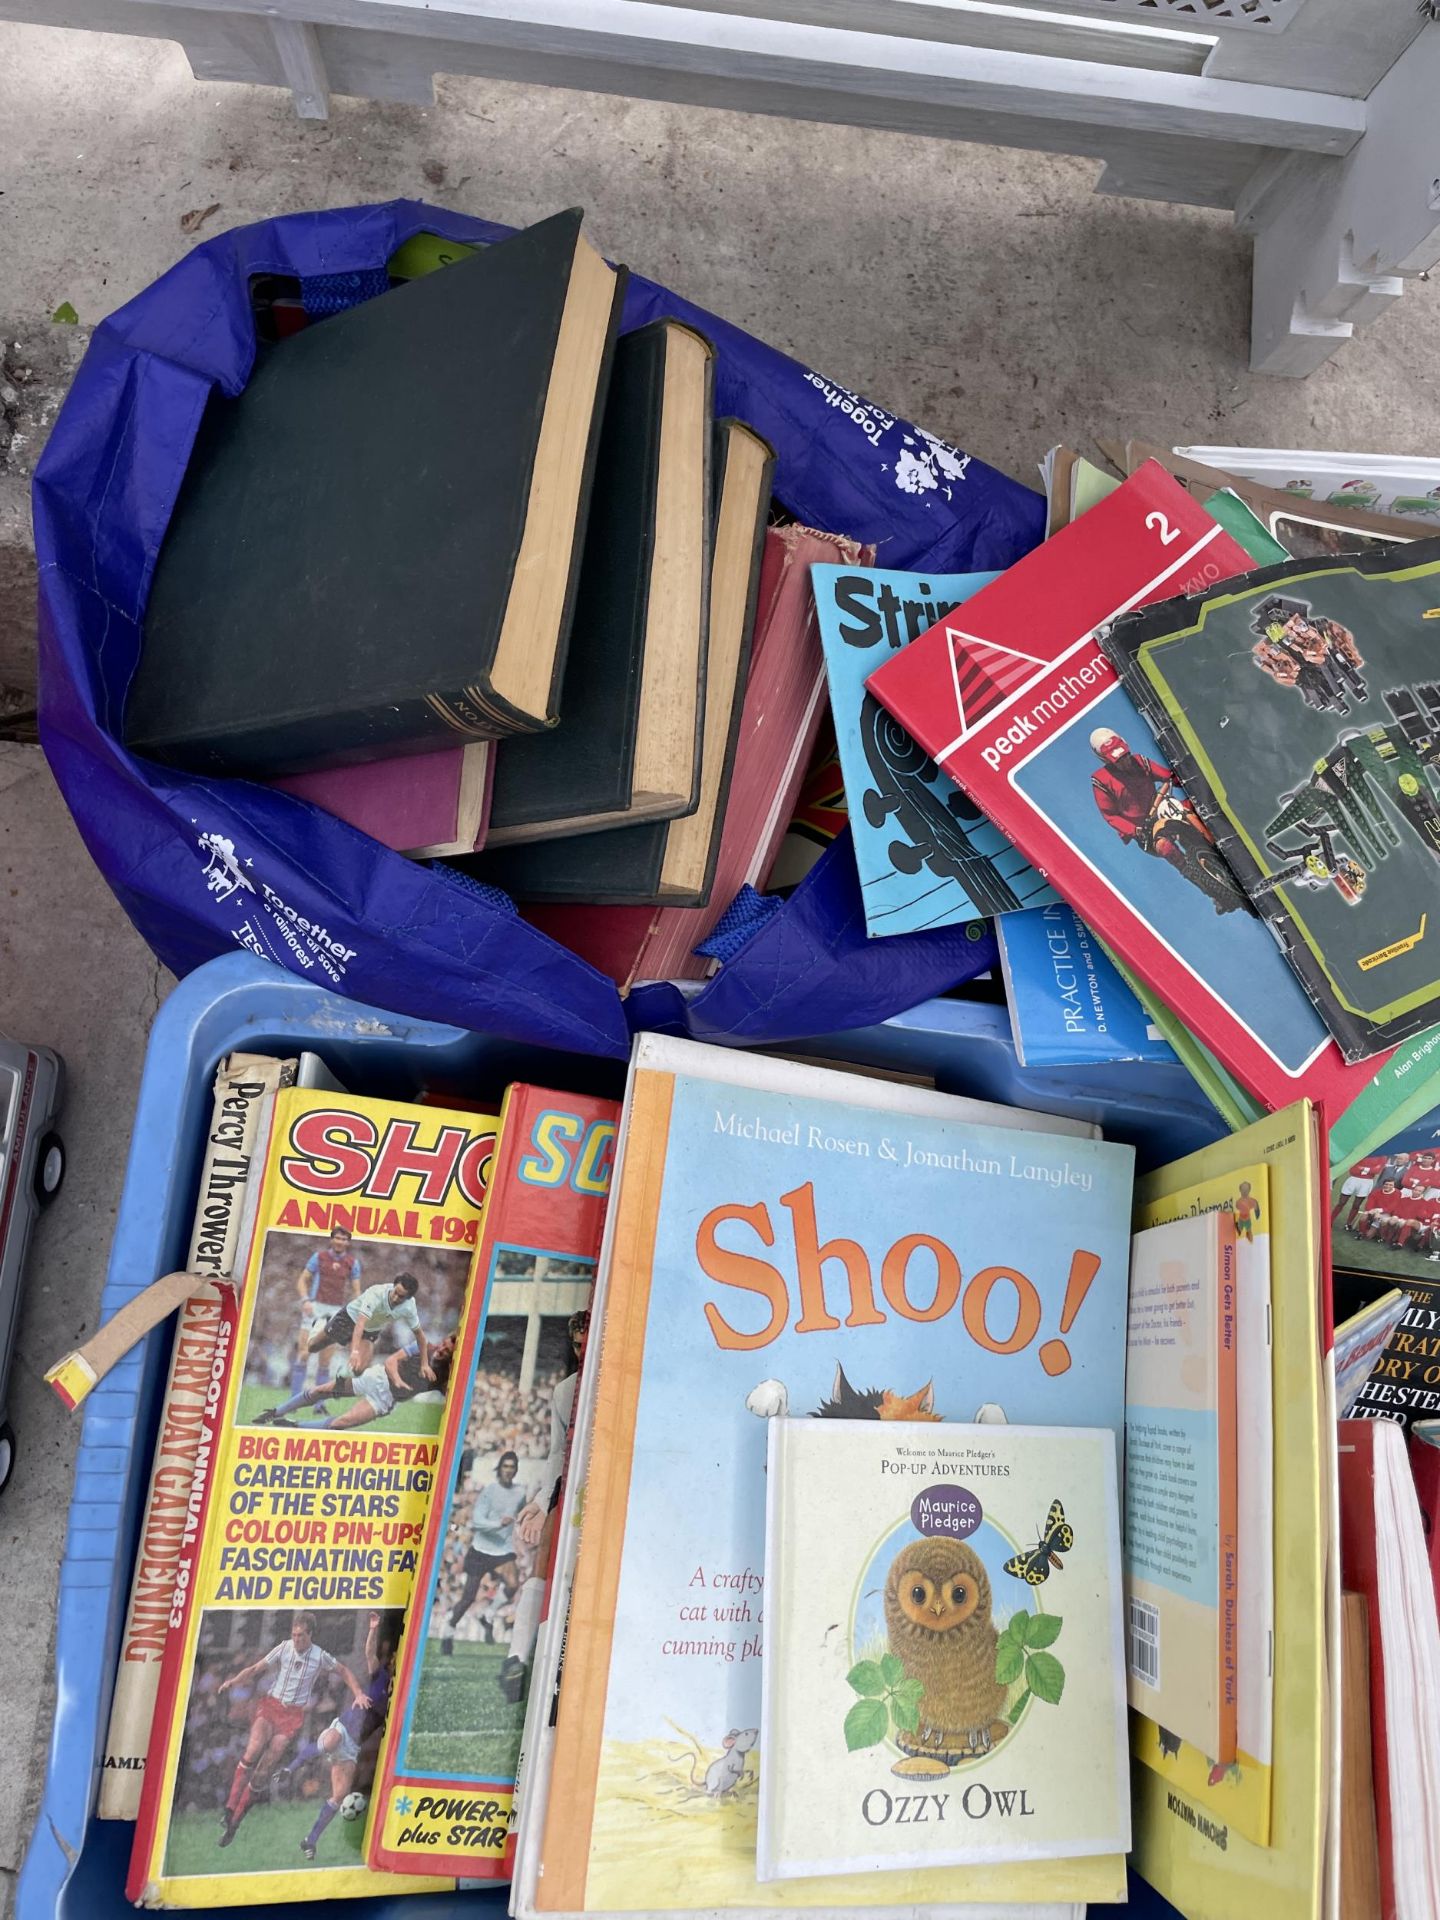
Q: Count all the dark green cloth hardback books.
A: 3